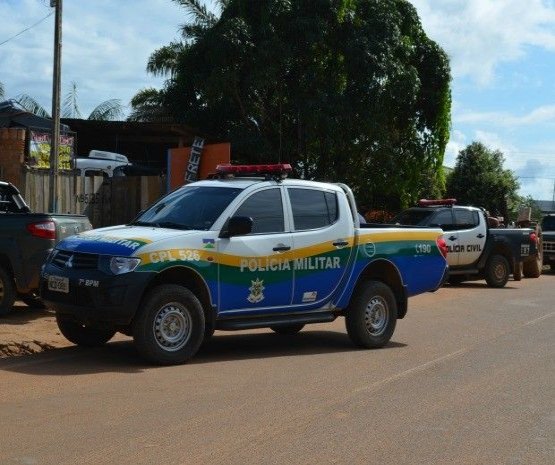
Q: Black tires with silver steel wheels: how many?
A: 2